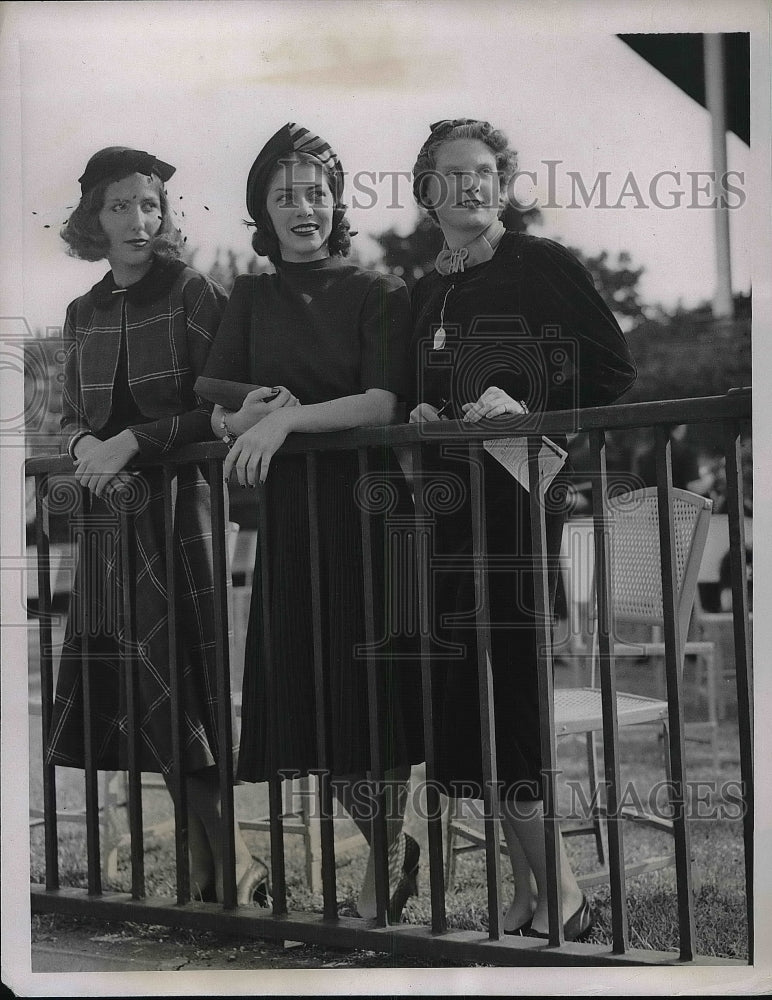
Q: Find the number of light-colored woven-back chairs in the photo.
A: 1